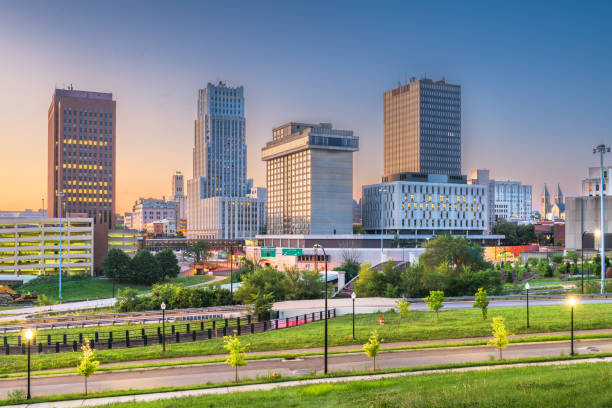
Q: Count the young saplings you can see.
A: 7